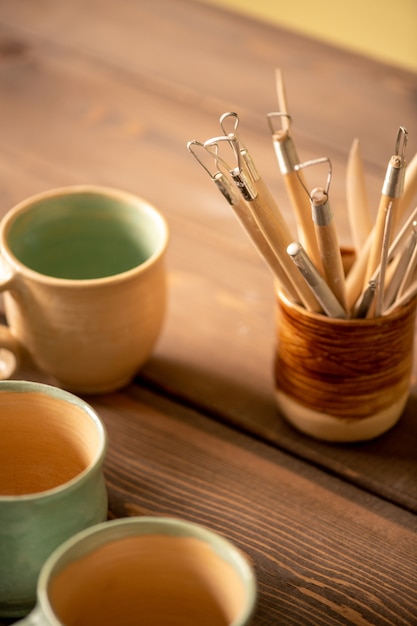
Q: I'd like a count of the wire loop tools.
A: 6